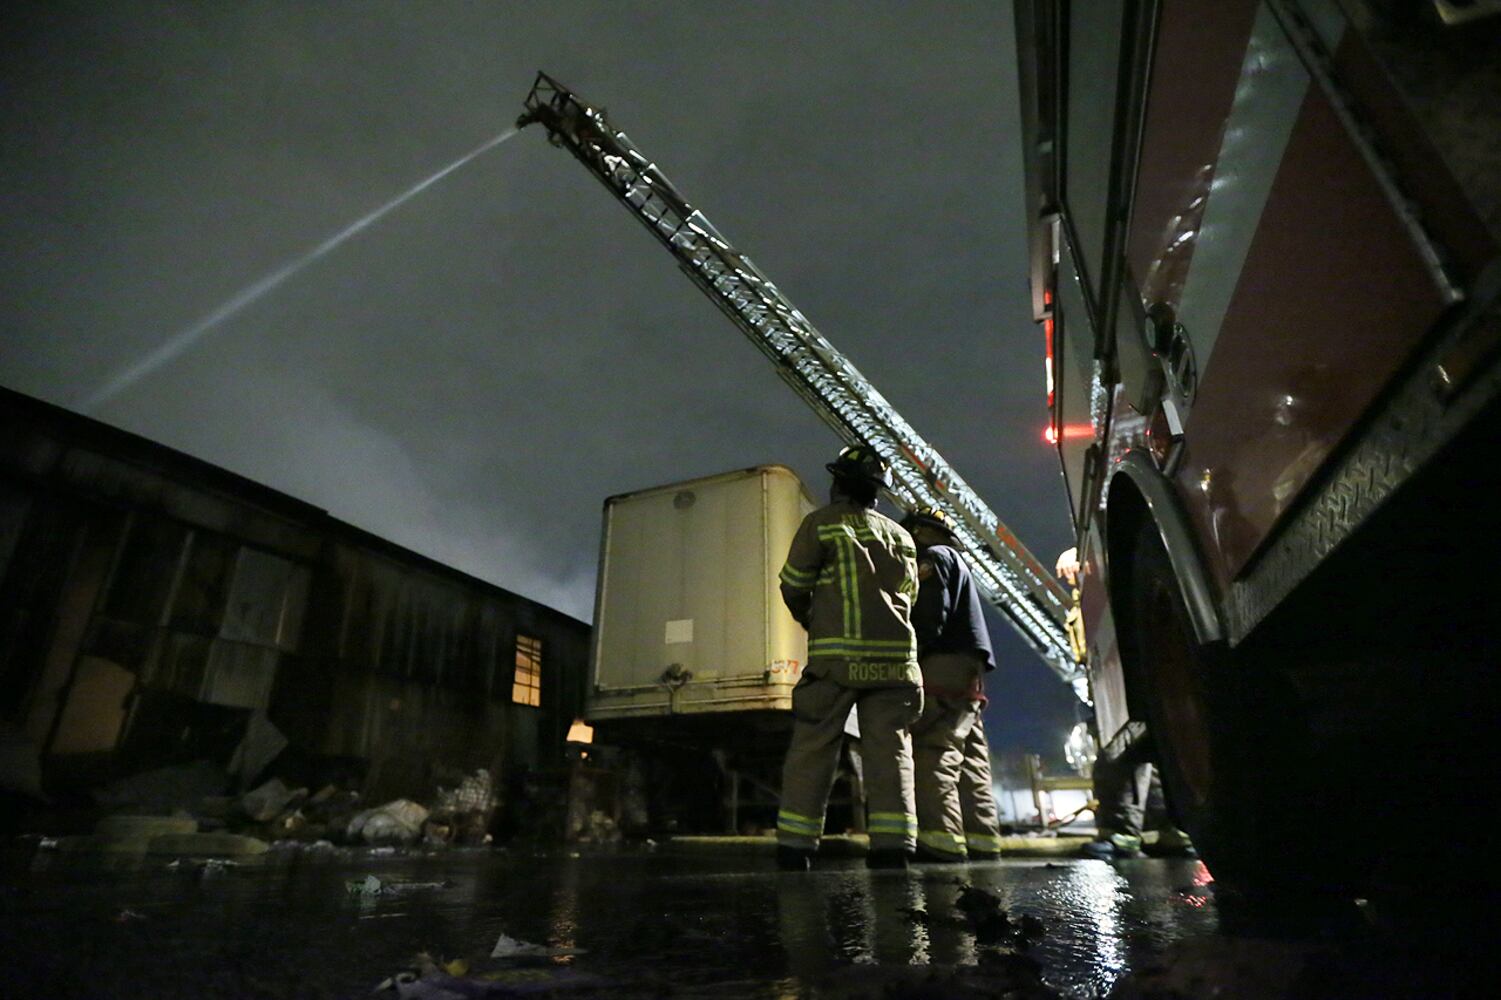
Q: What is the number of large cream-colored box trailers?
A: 1